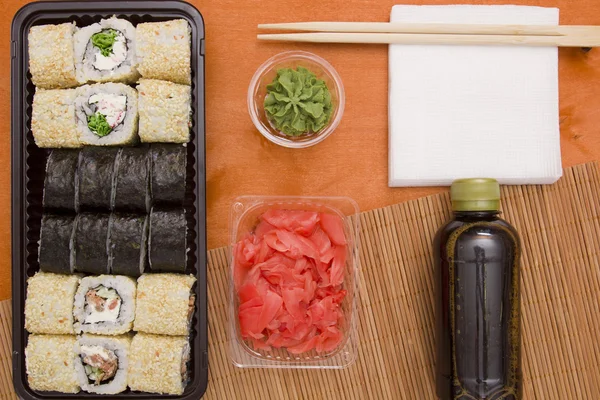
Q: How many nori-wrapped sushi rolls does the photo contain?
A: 8